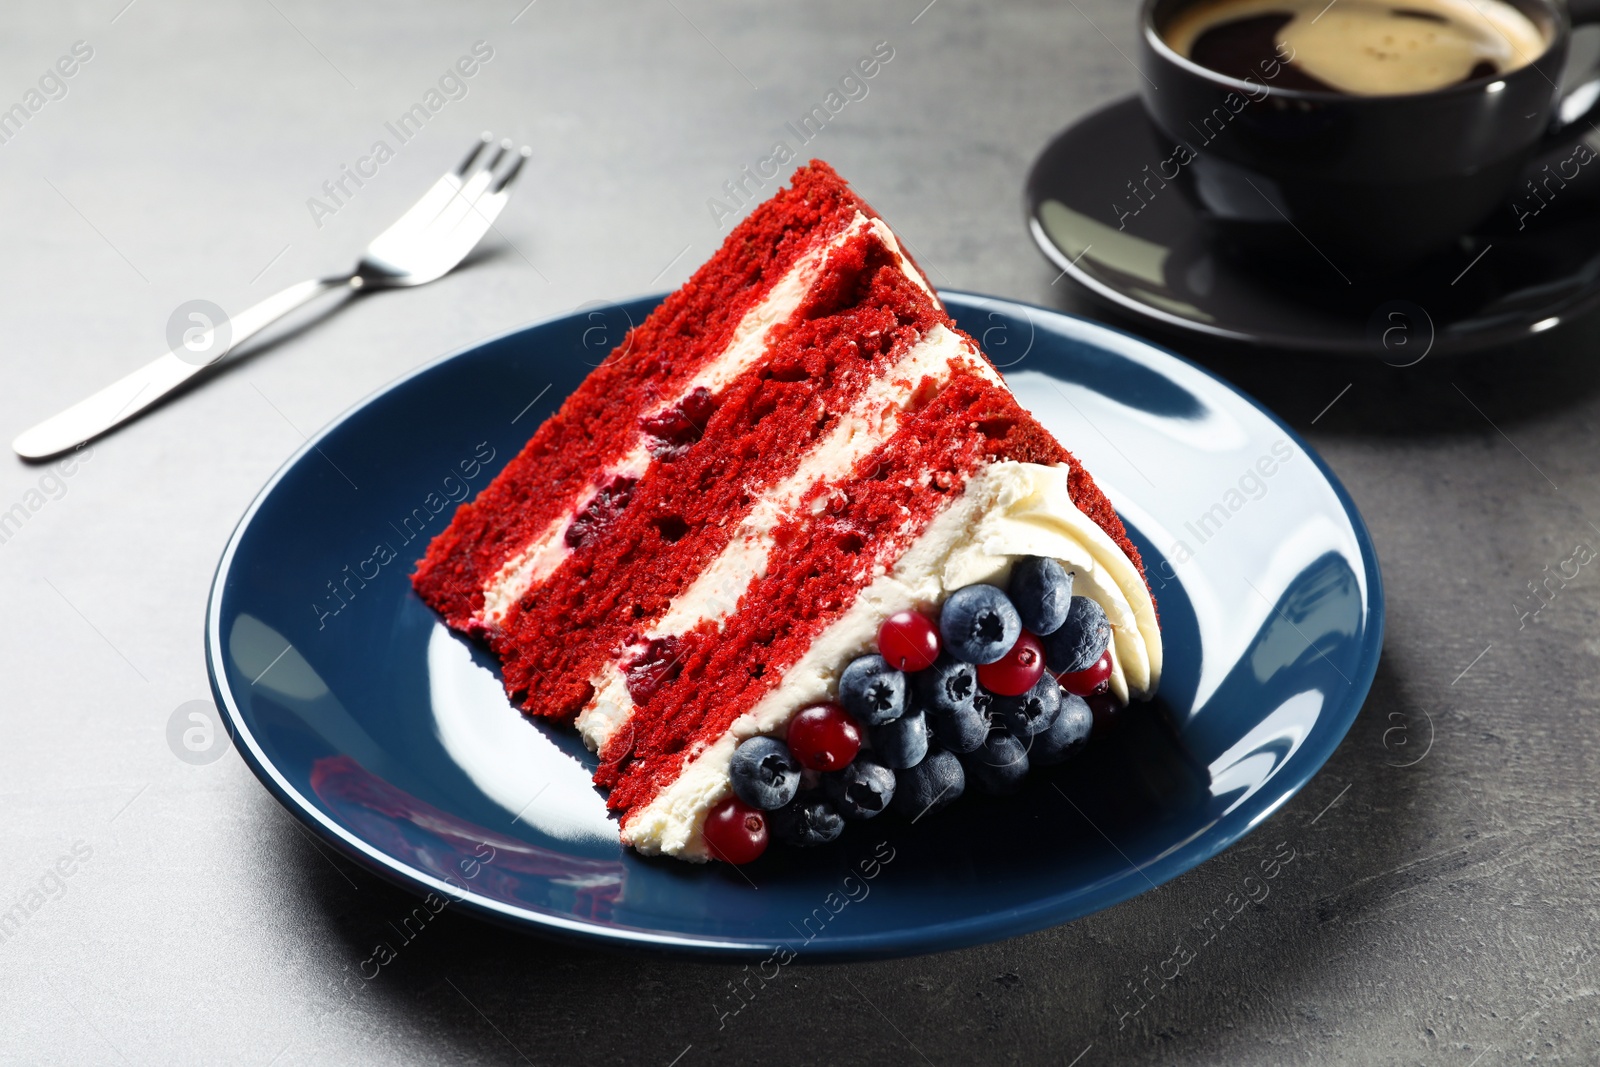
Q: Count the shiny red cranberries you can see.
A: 5